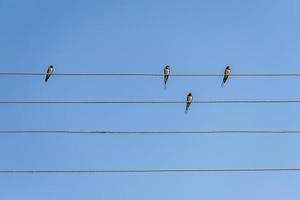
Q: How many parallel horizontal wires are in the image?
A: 4